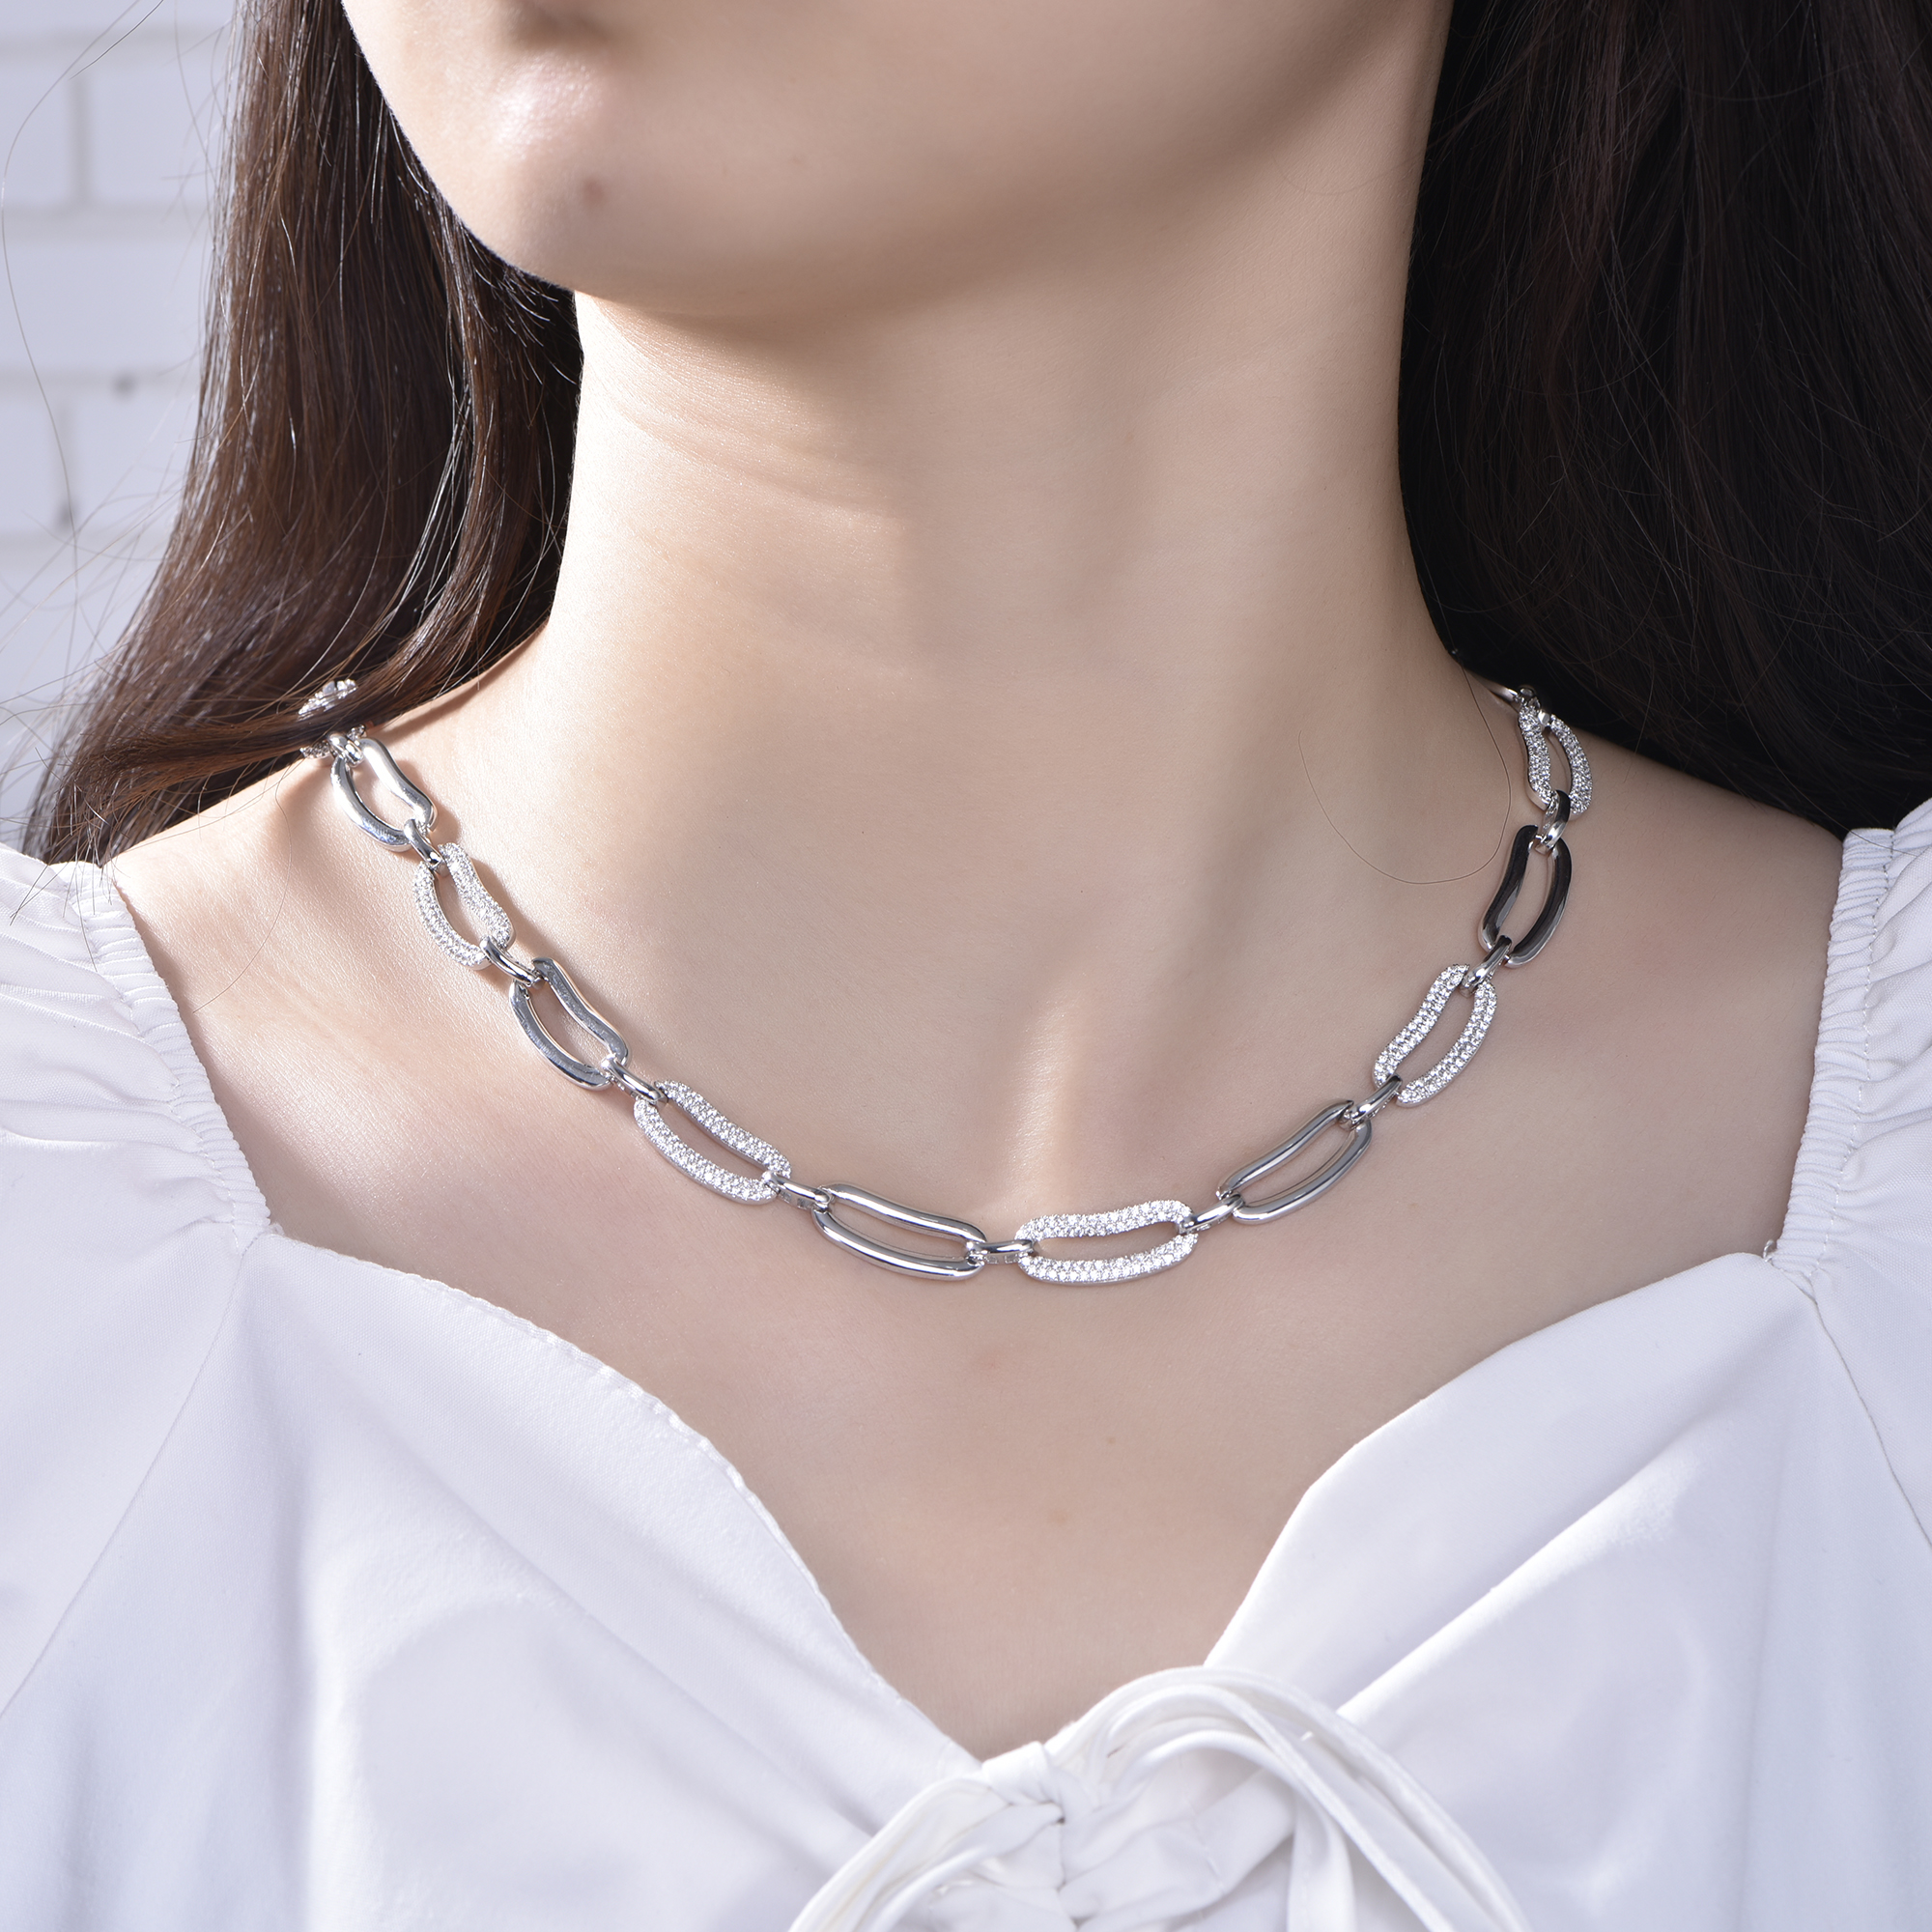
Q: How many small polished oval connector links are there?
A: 11